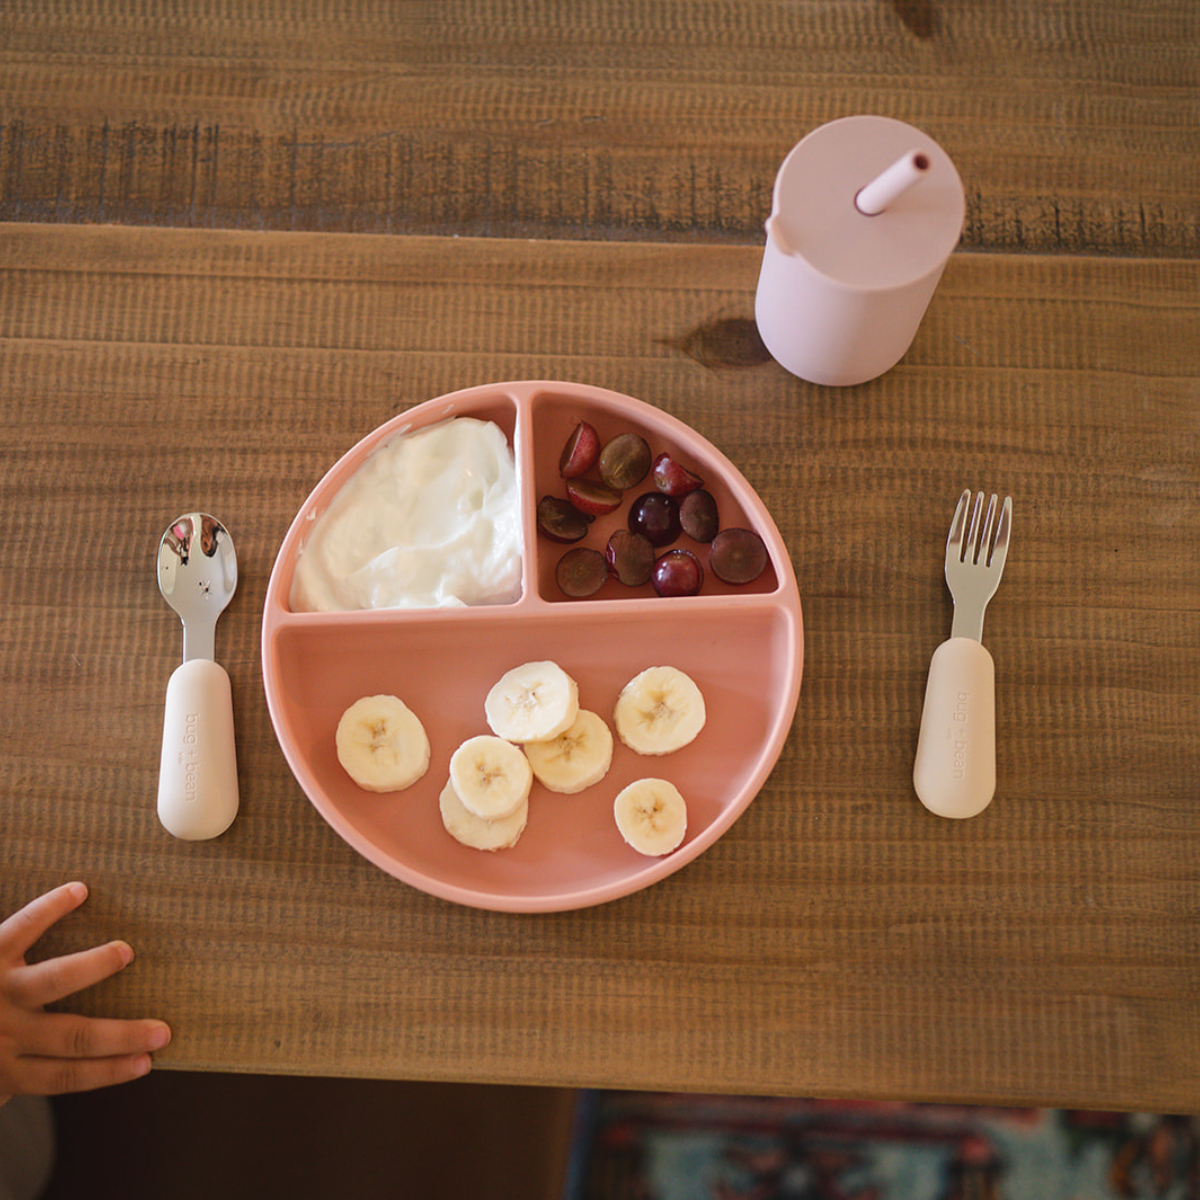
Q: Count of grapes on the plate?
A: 11